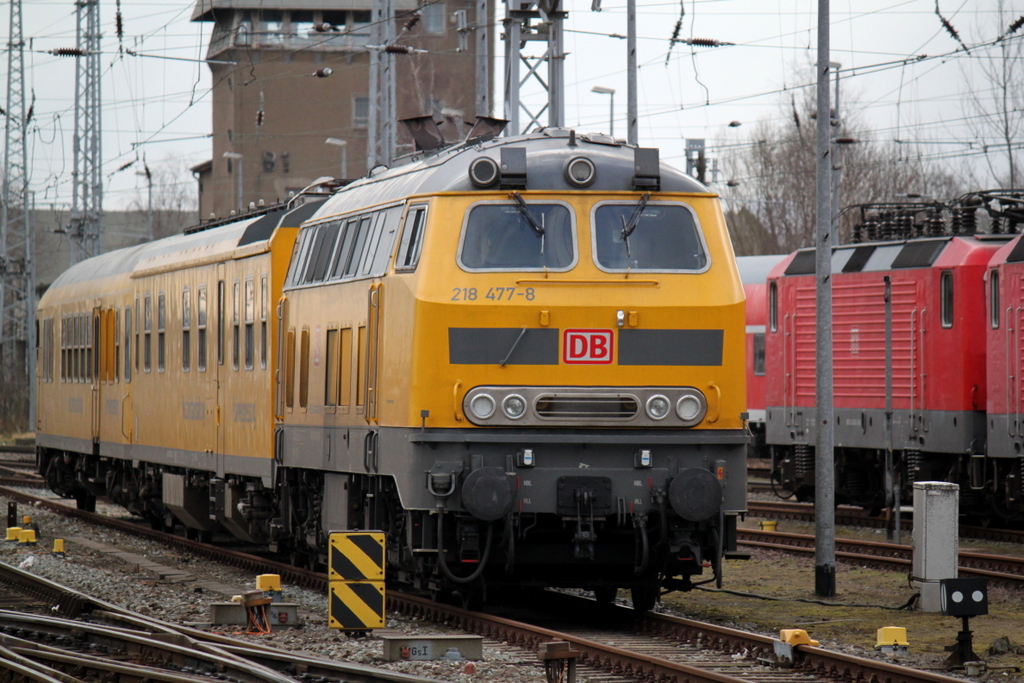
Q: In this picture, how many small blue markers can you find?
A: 2